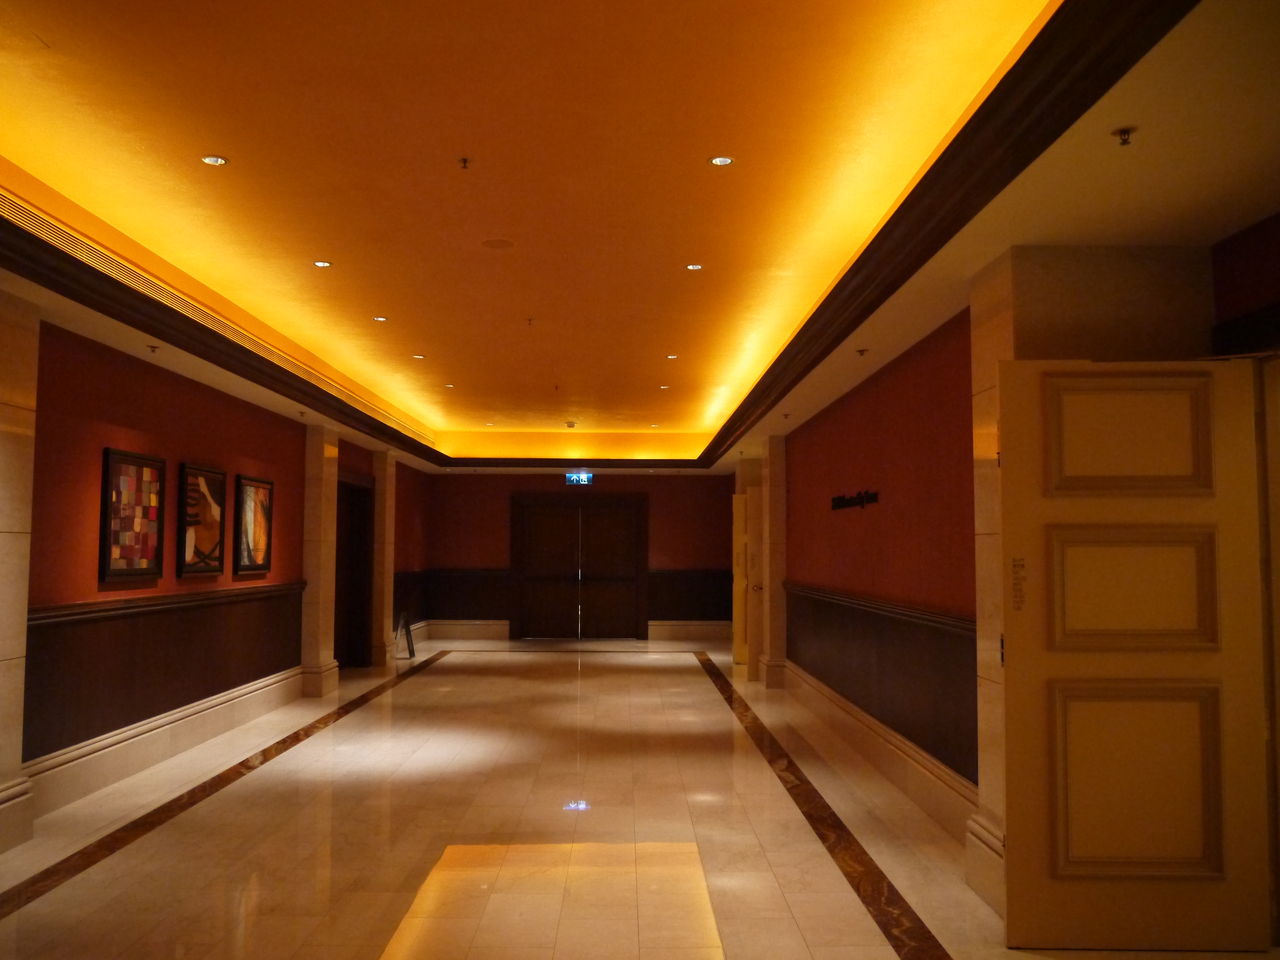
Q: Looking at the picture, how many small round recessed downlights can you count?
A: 11